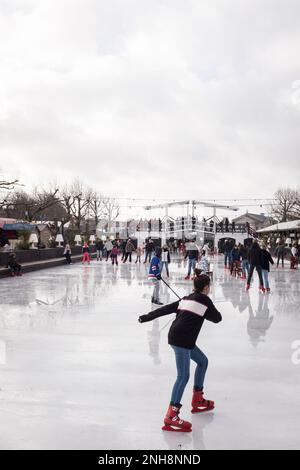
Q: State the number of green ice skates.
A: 0